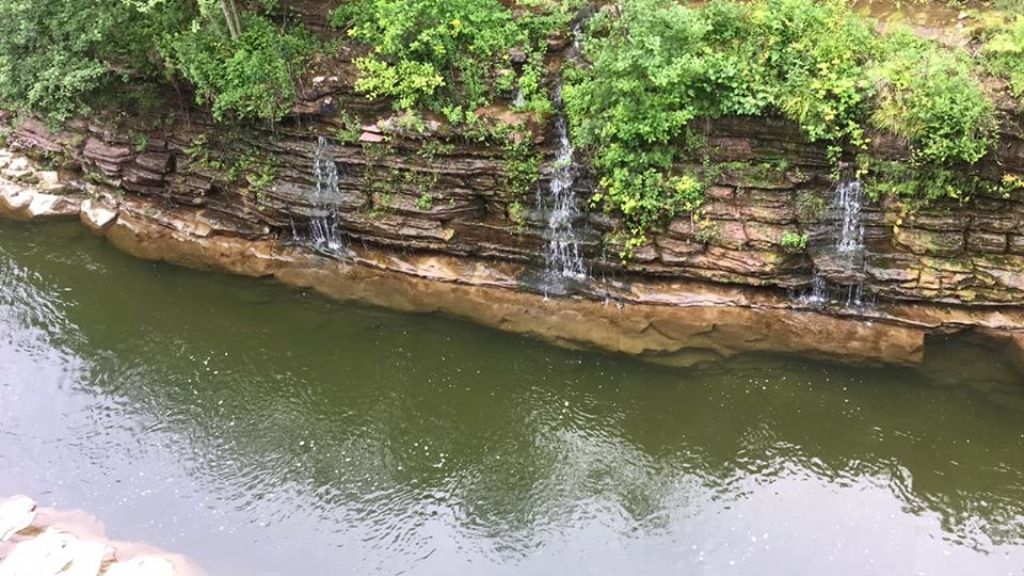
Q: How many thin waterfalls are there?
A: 3